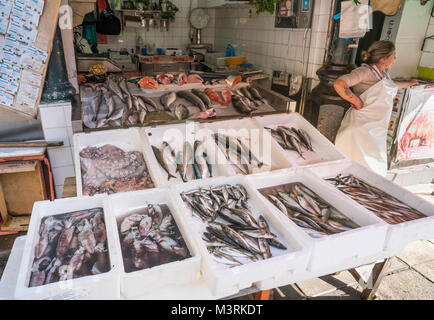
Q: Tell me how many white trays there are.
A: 9